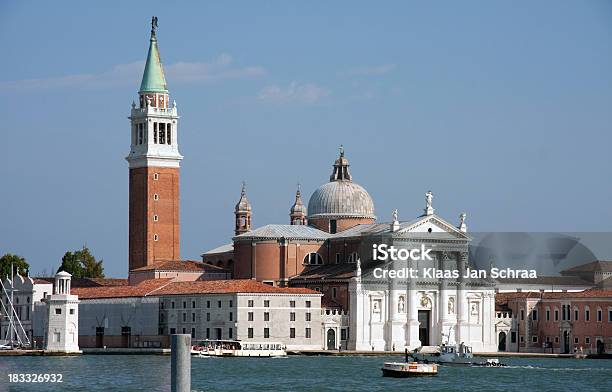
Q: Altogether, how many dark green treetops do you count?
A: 2